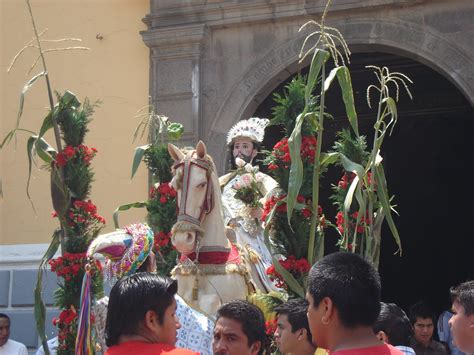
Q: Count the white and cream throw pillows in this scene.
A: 0